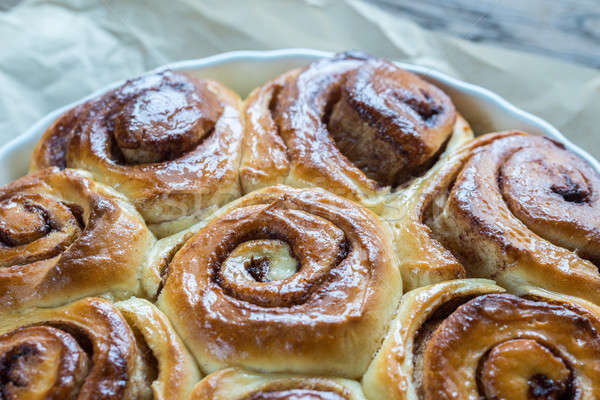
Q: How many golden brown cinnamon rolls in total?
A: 8